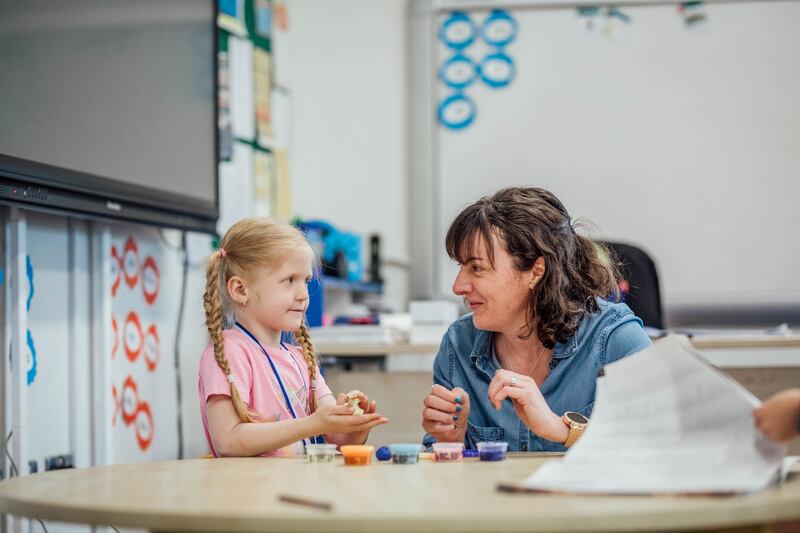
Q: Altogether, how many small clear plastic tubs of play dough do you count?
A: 5